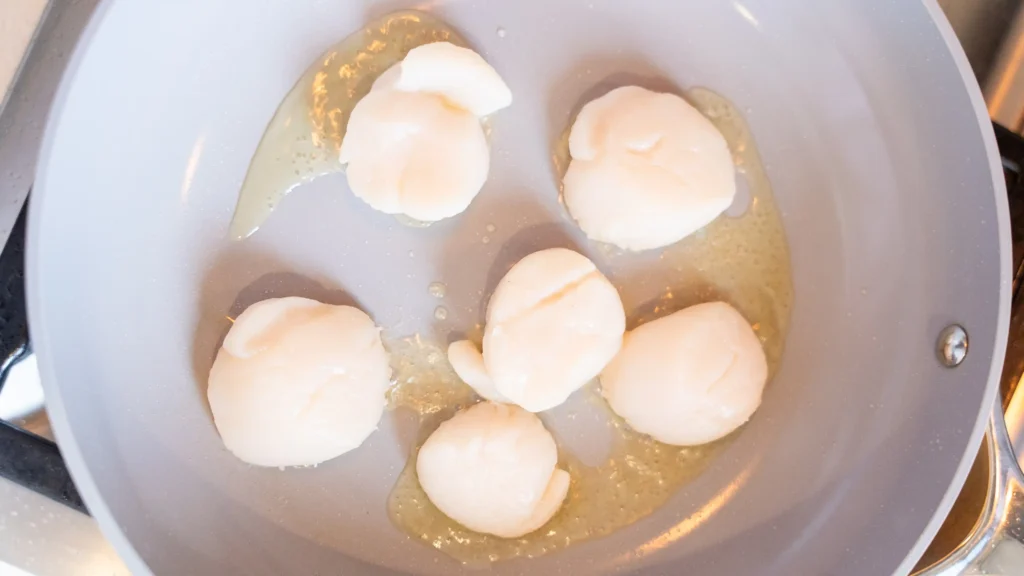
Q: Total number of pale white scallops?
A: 6